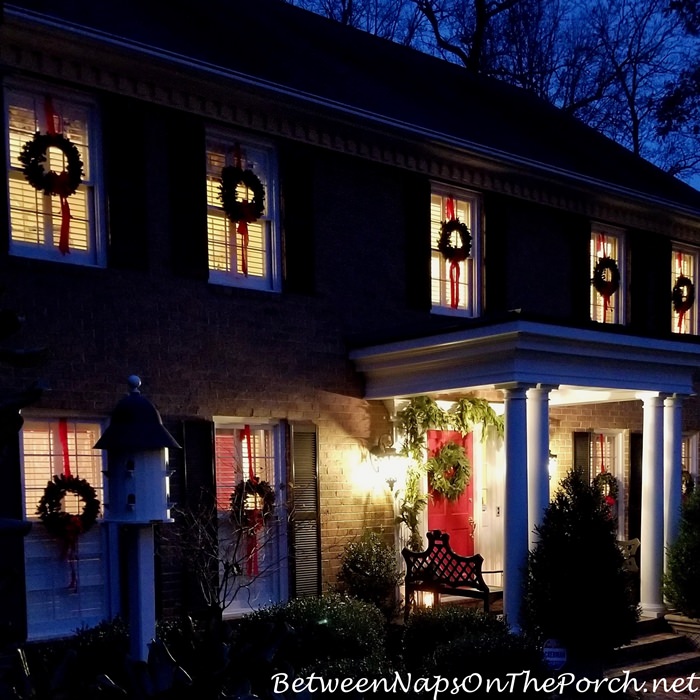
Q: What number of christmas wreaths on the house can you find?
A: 10